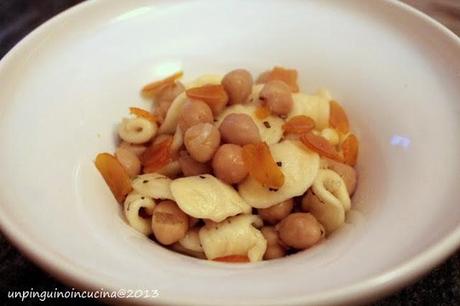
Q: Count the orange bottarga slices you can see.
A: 13